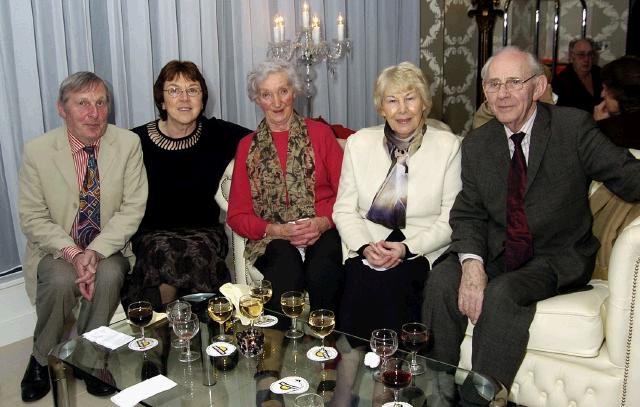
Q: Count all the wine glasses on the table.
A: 12